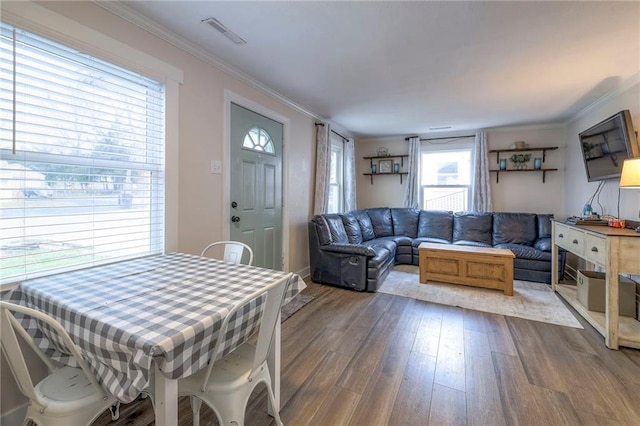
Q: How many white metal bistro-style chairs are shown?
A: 3